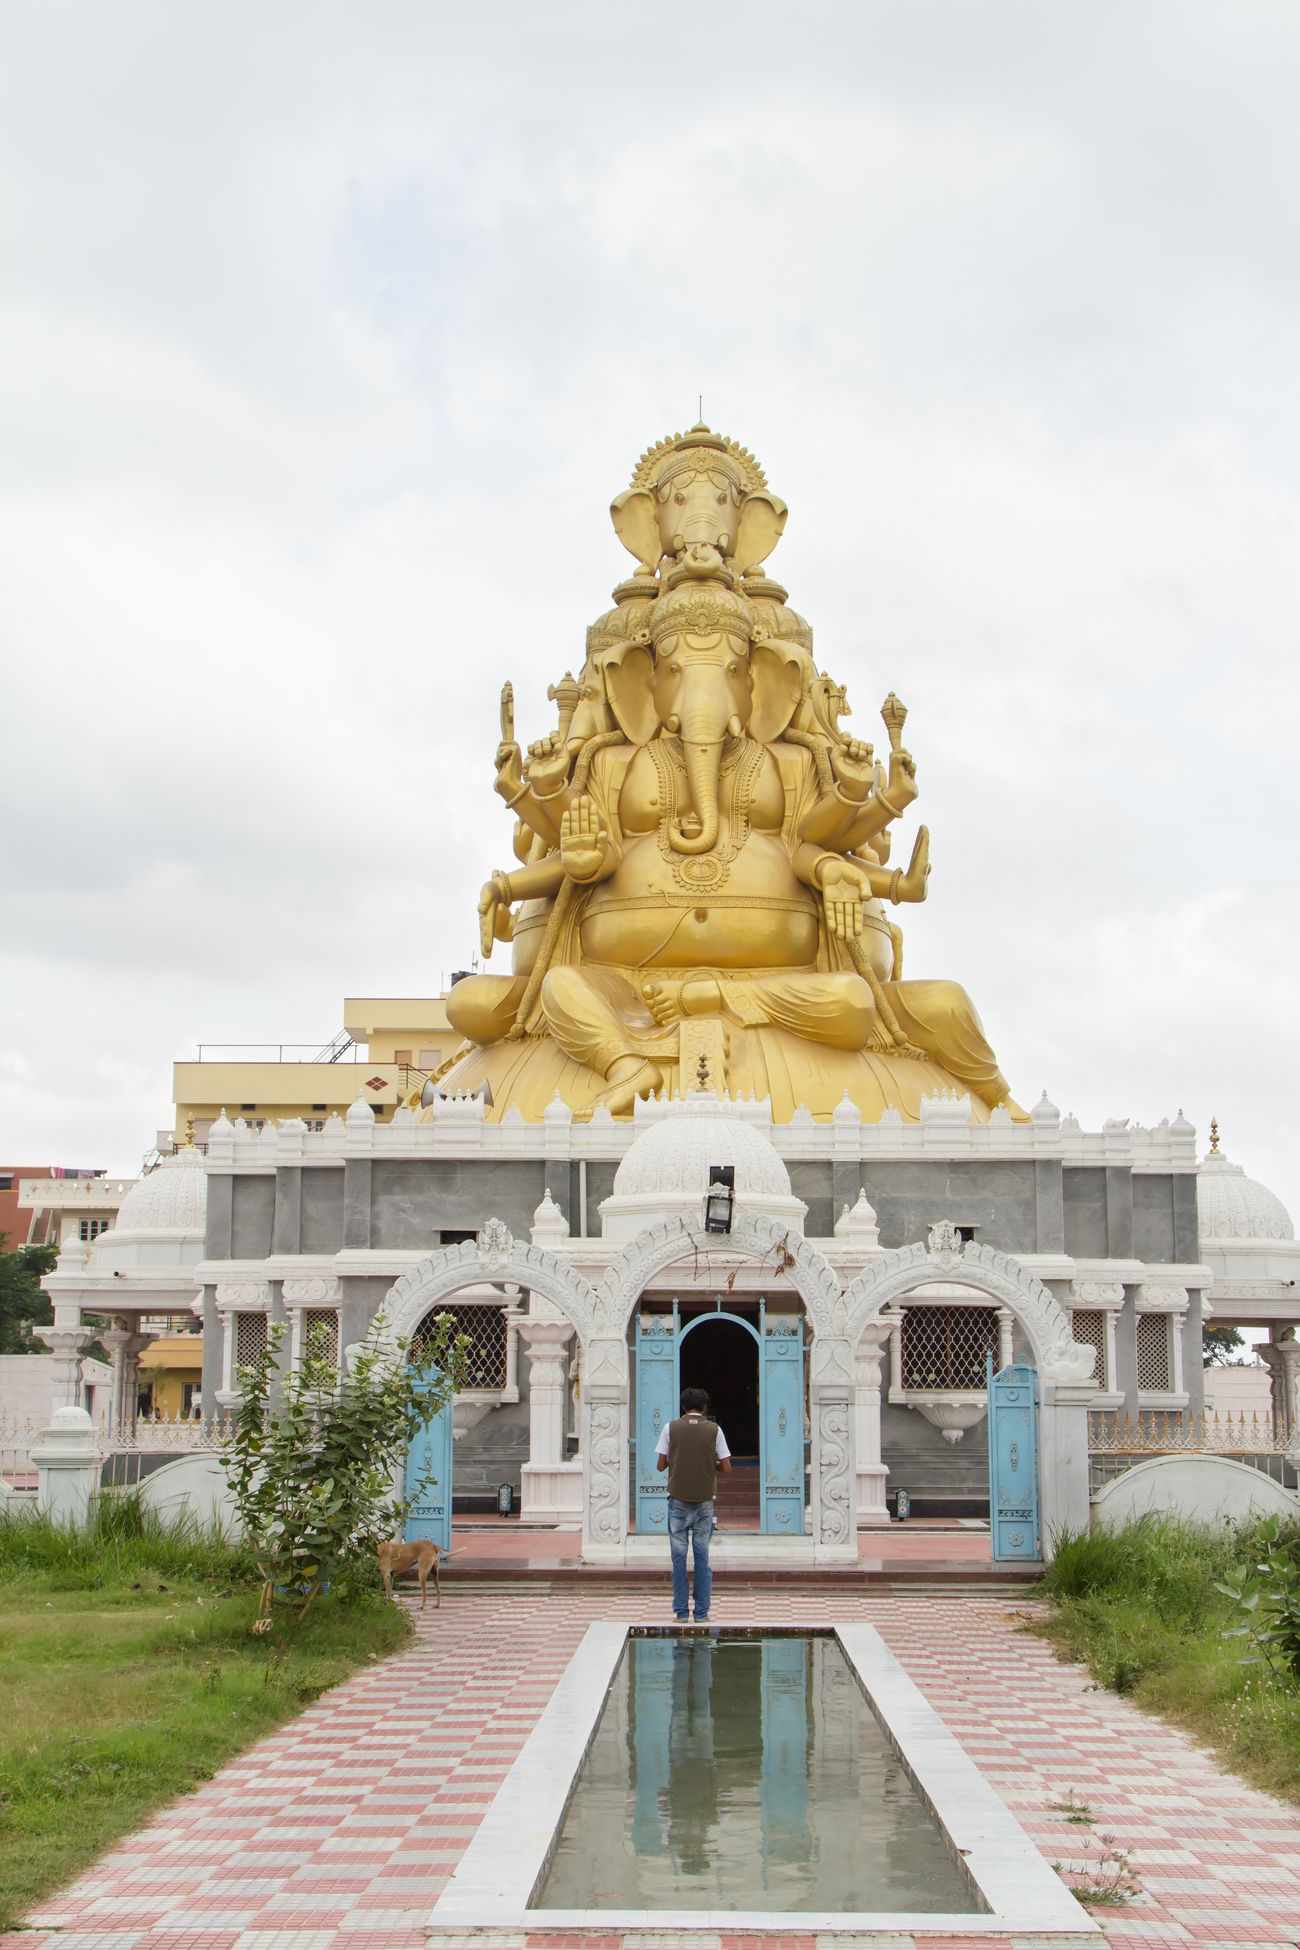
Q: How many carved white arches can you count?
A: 3